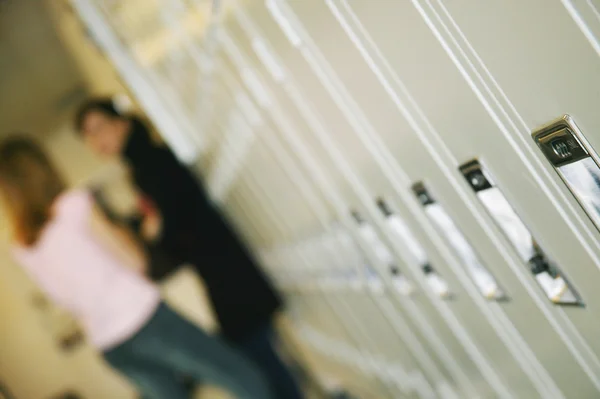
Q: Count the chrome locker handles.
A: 5